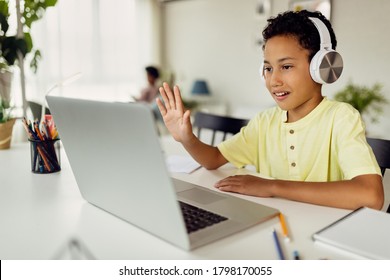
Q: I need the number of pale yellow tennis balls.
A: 0